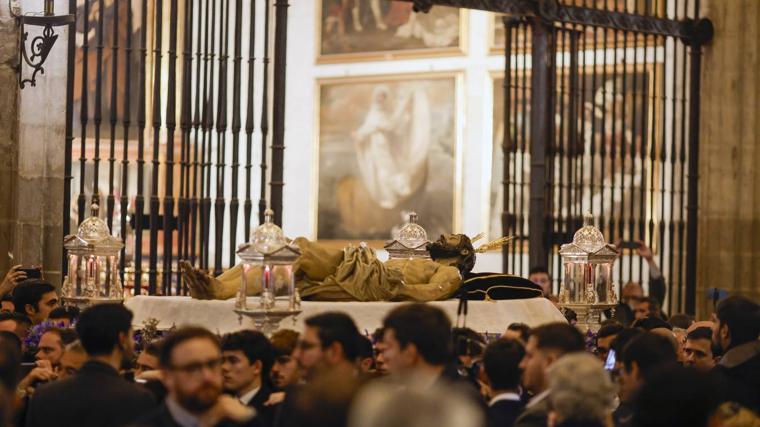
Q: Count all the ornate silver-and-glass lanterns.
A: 4